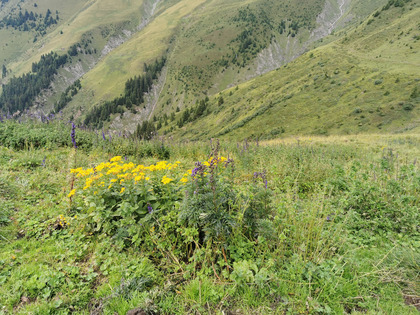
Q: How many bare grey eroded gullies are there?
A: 3